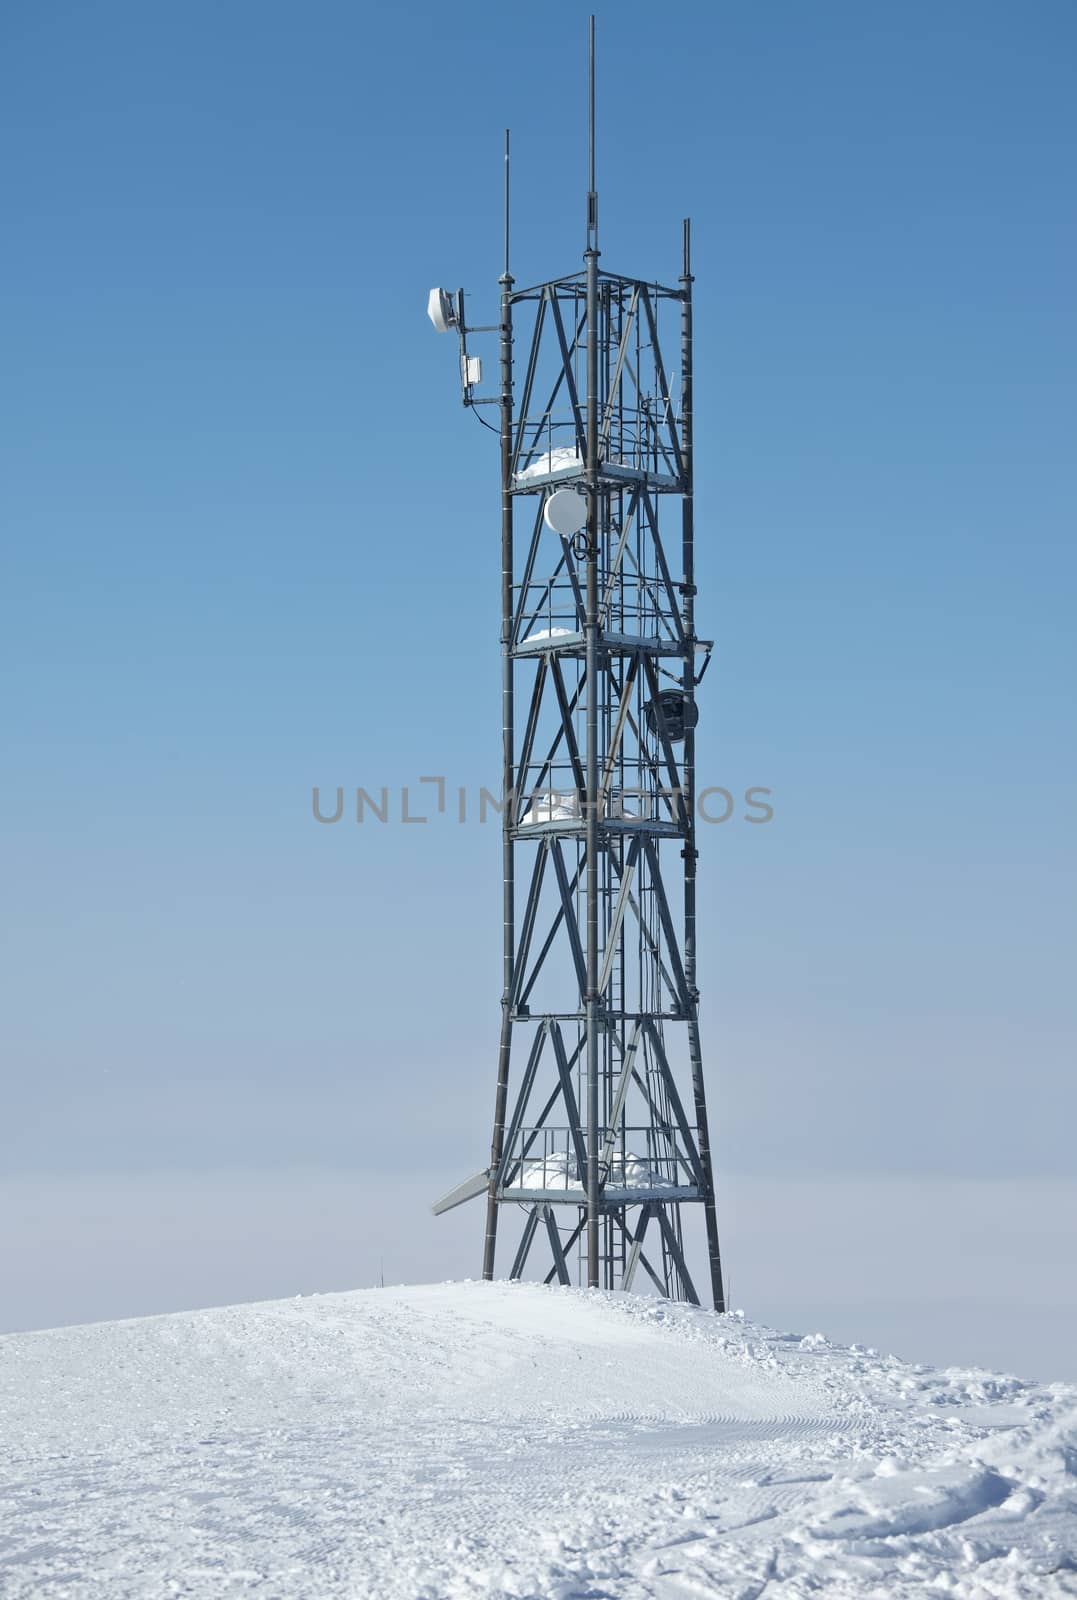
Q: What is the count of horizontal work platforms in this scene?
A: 4